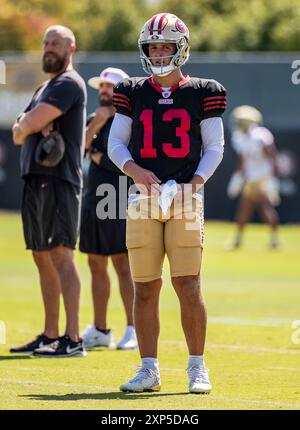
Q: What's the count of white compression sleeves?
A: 2